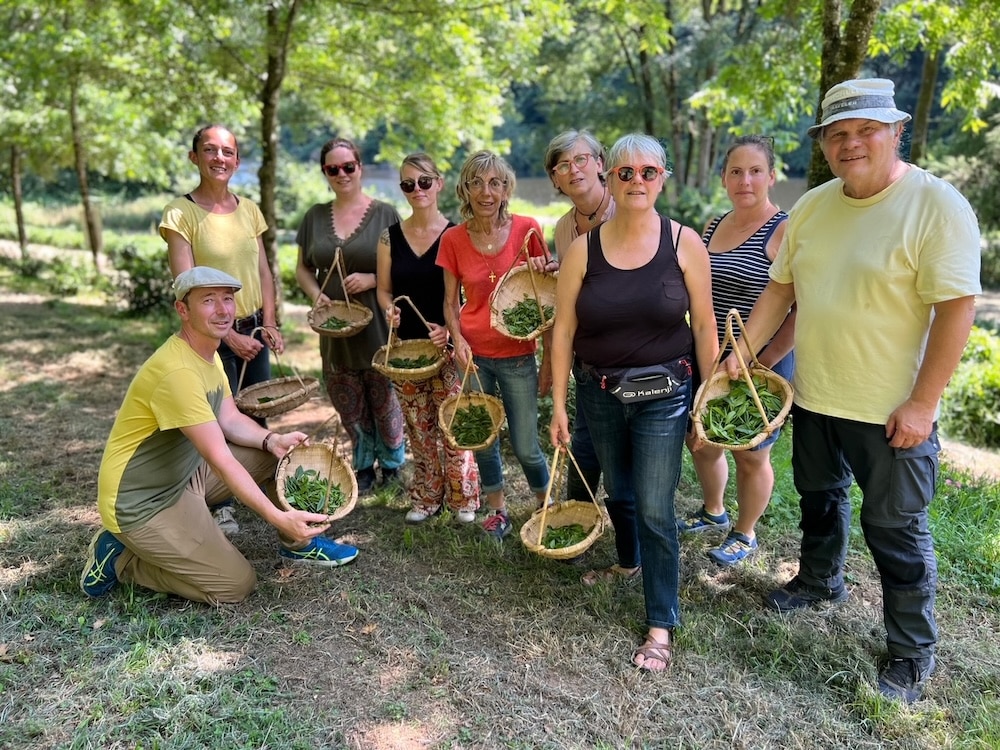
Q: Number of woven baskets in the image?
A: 8